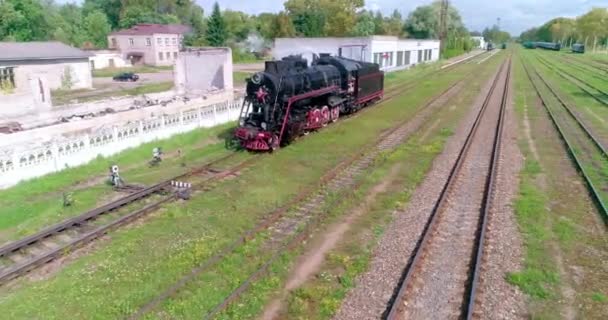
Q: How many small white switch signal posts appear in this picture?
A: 2